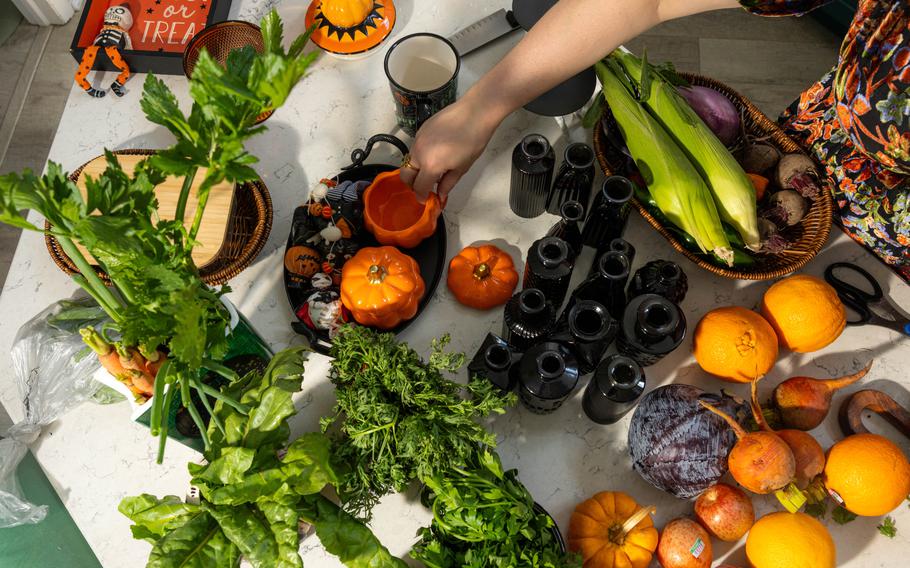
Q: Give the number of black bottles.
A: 14